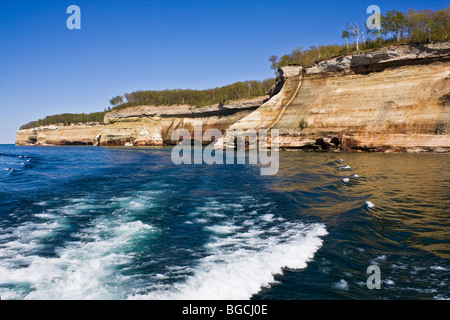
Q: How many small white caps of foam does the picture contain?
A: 5